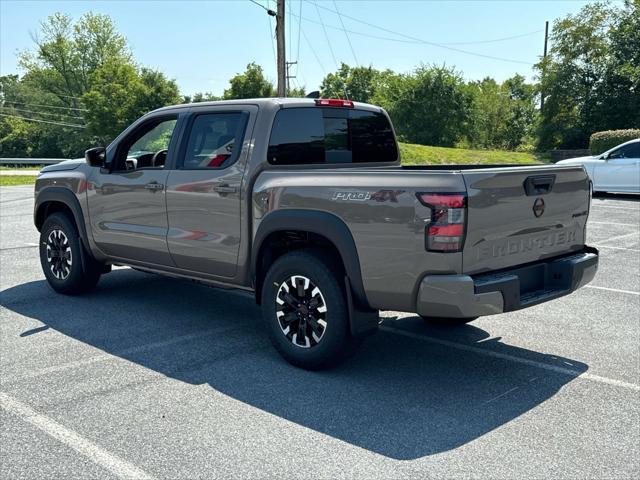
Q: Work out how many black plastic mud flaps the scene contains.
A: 2